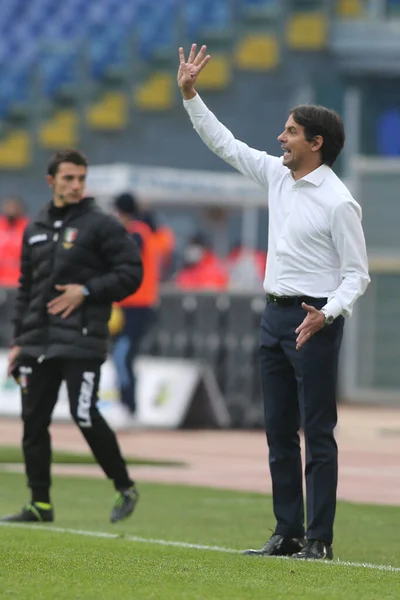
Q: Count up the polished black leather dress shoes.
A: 2